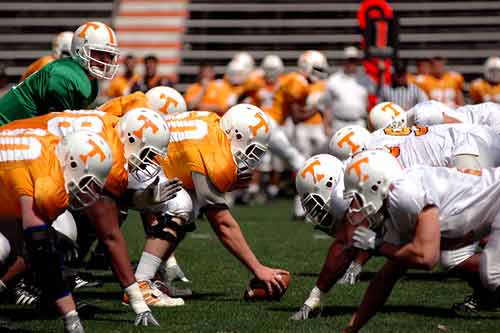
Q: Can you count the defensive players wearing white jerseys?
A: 4